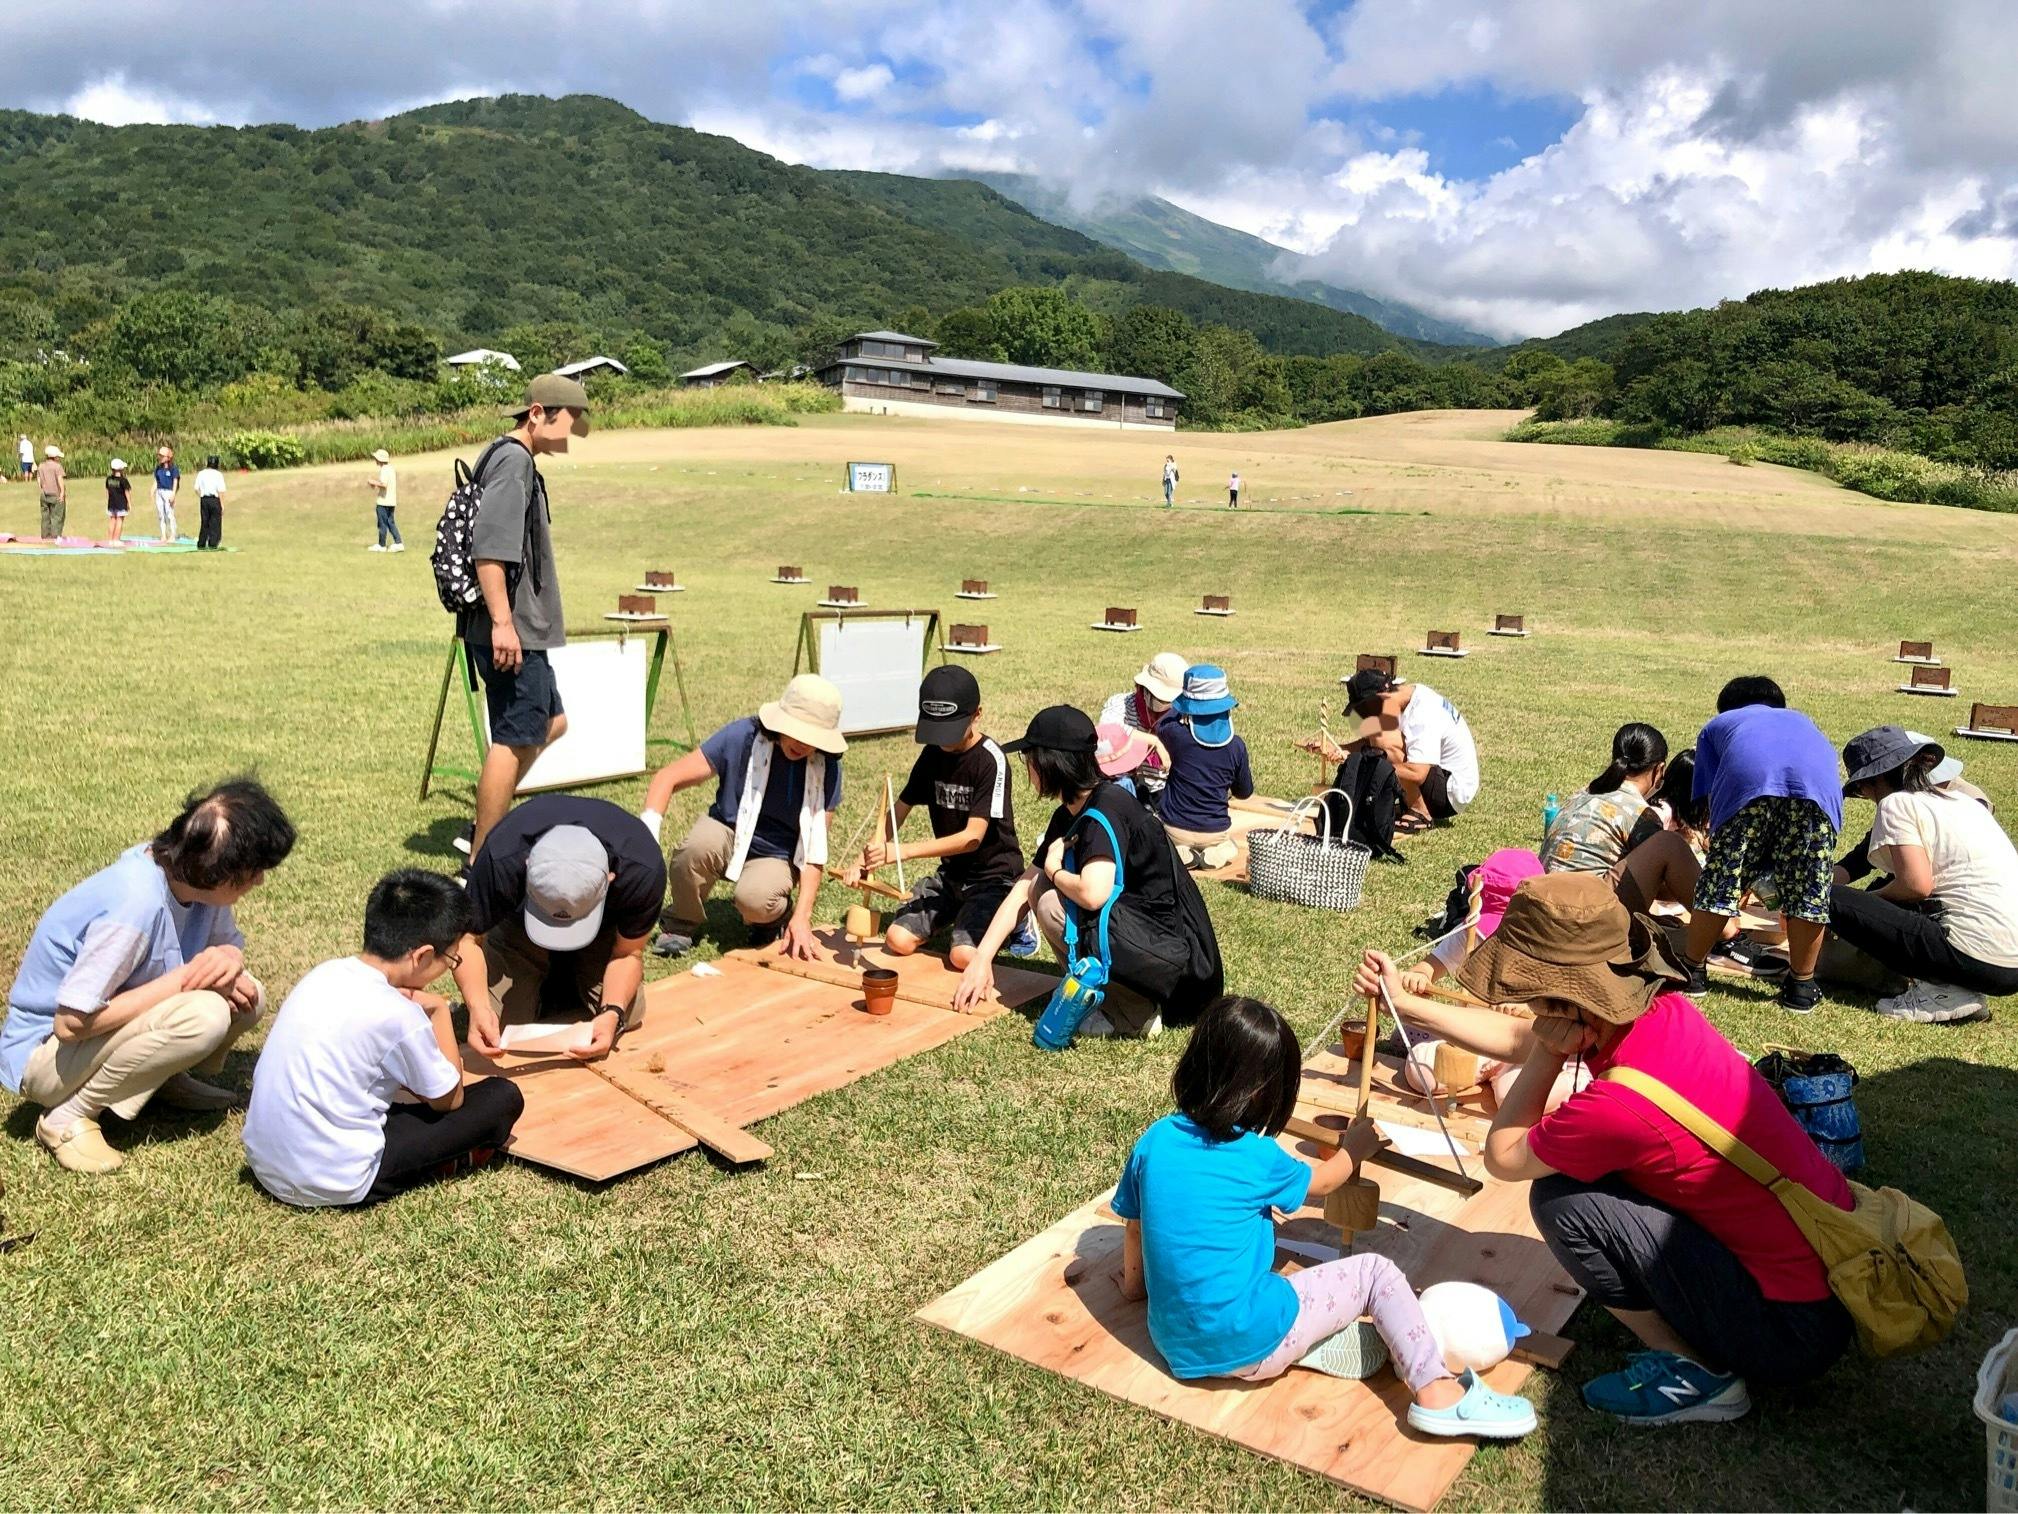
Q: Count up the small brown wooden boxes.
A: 14